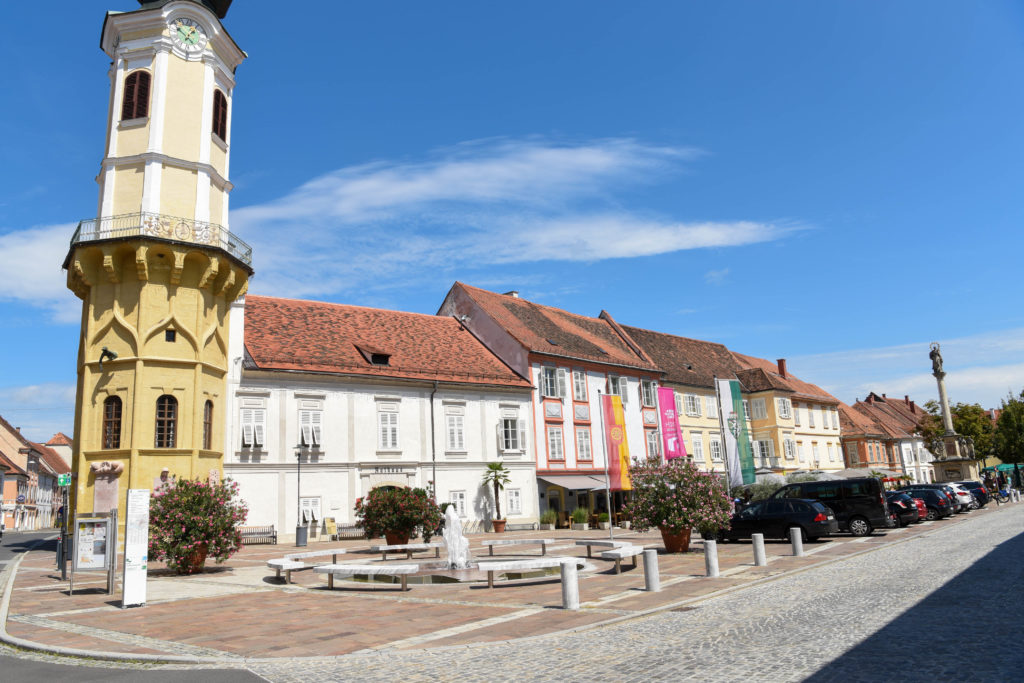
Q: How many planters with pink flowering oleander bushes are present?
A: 3